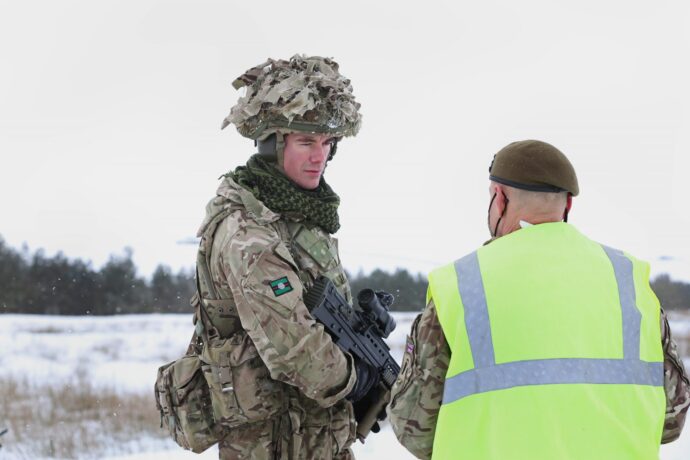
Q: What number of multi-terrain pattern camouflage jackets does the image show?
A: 2